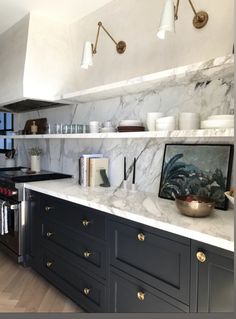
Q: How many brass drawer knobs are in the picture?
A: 9